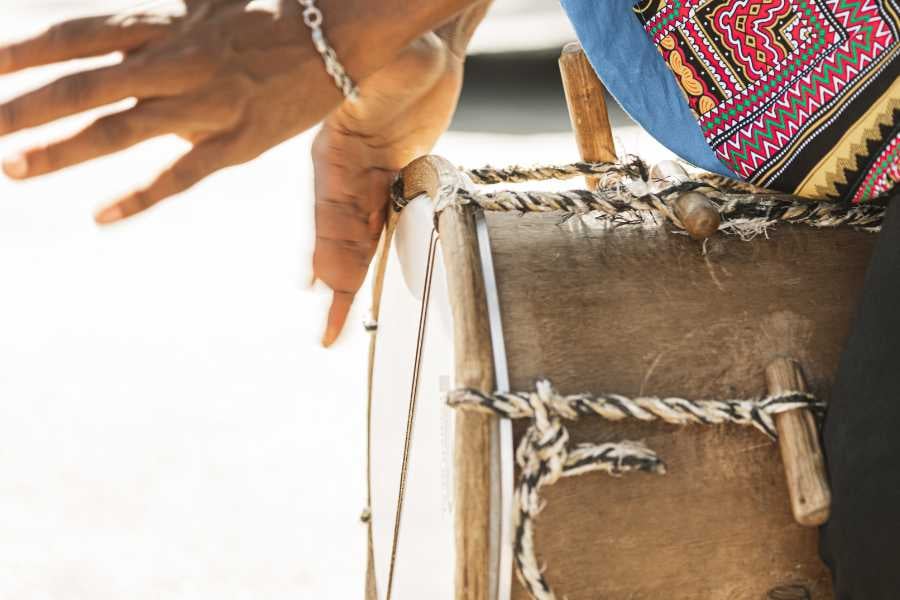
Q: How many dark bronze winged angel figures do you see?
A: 0